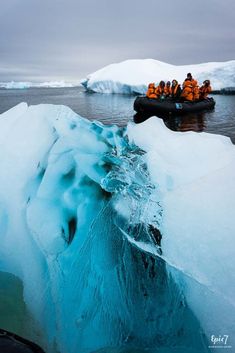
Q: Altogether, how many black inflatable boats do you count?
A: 1